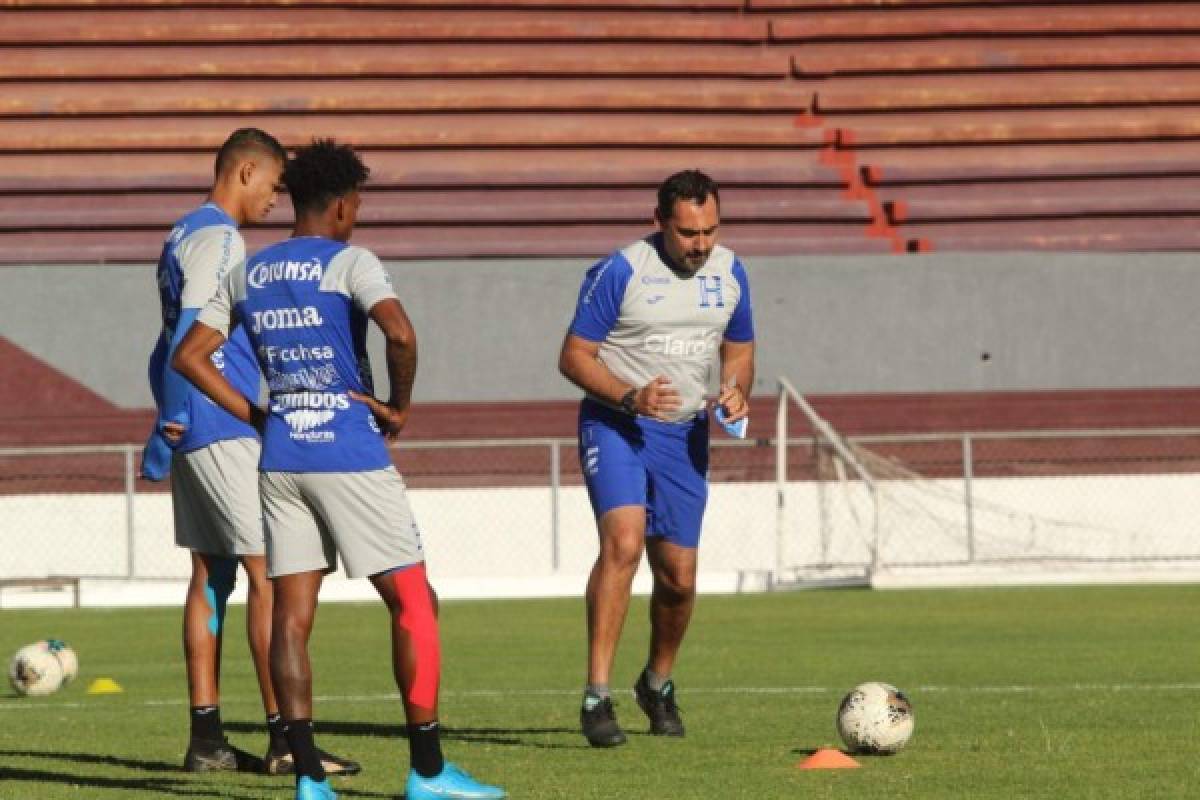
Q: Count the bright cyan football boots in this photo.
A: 2